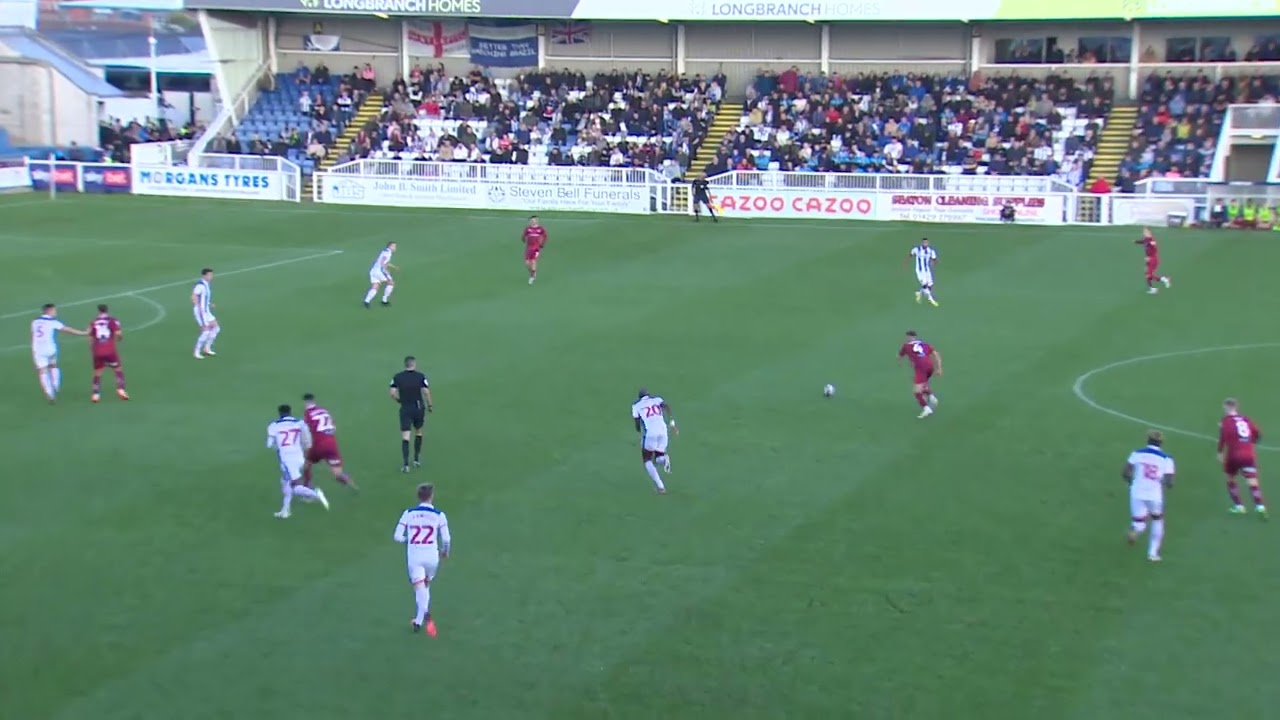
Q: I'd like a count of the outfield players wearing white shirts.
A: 8